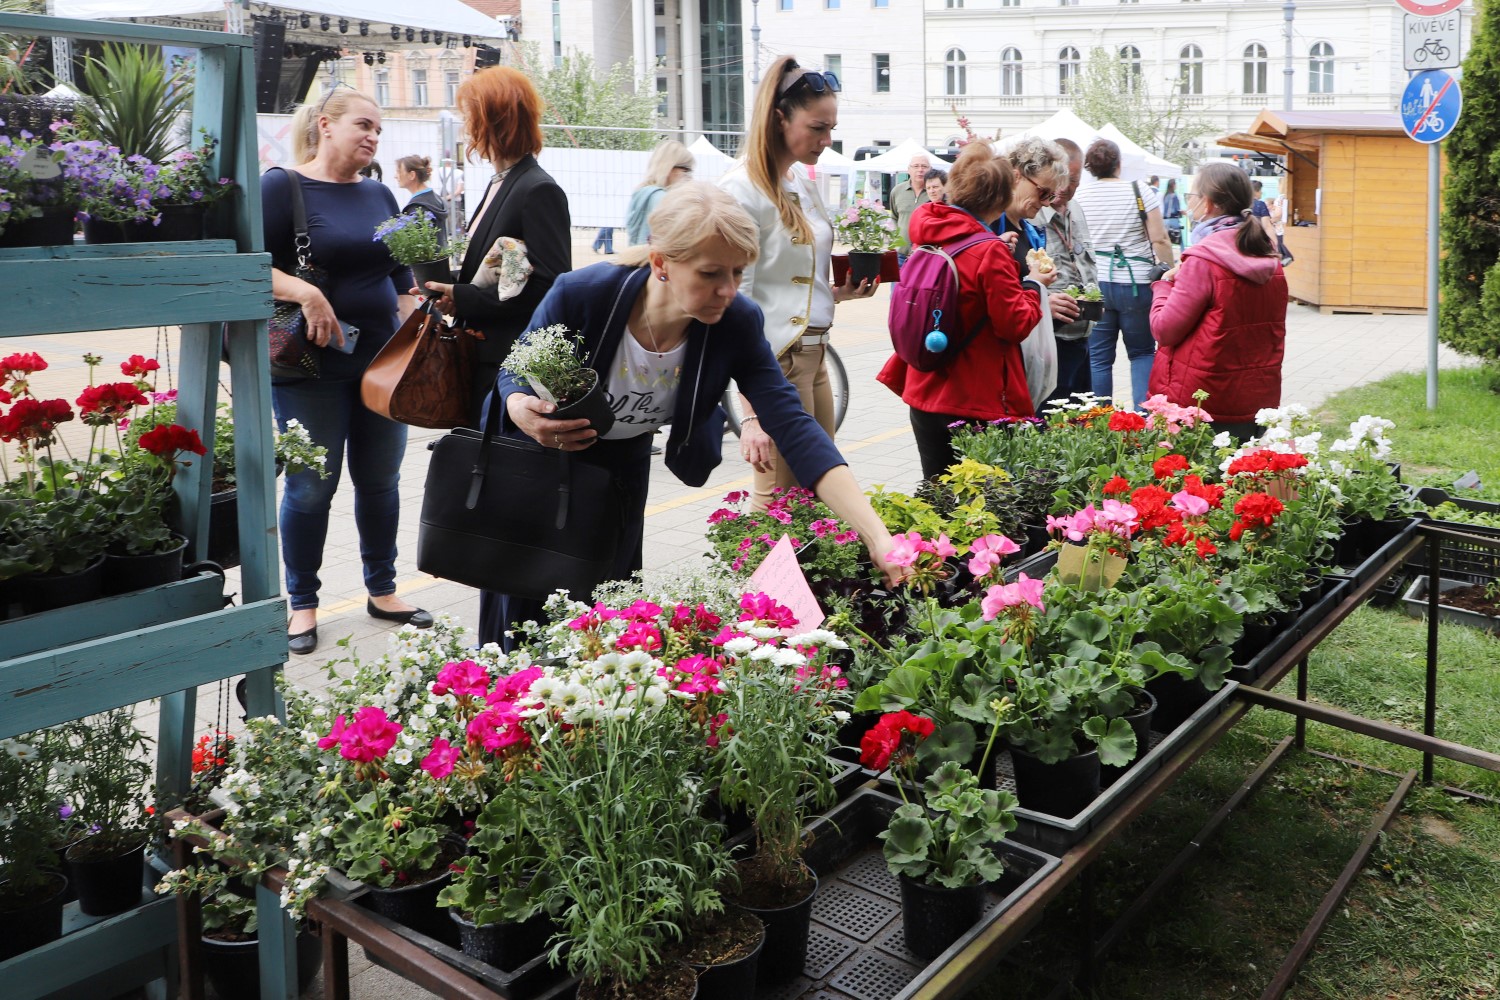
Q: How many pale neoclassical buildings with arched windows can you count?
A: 1